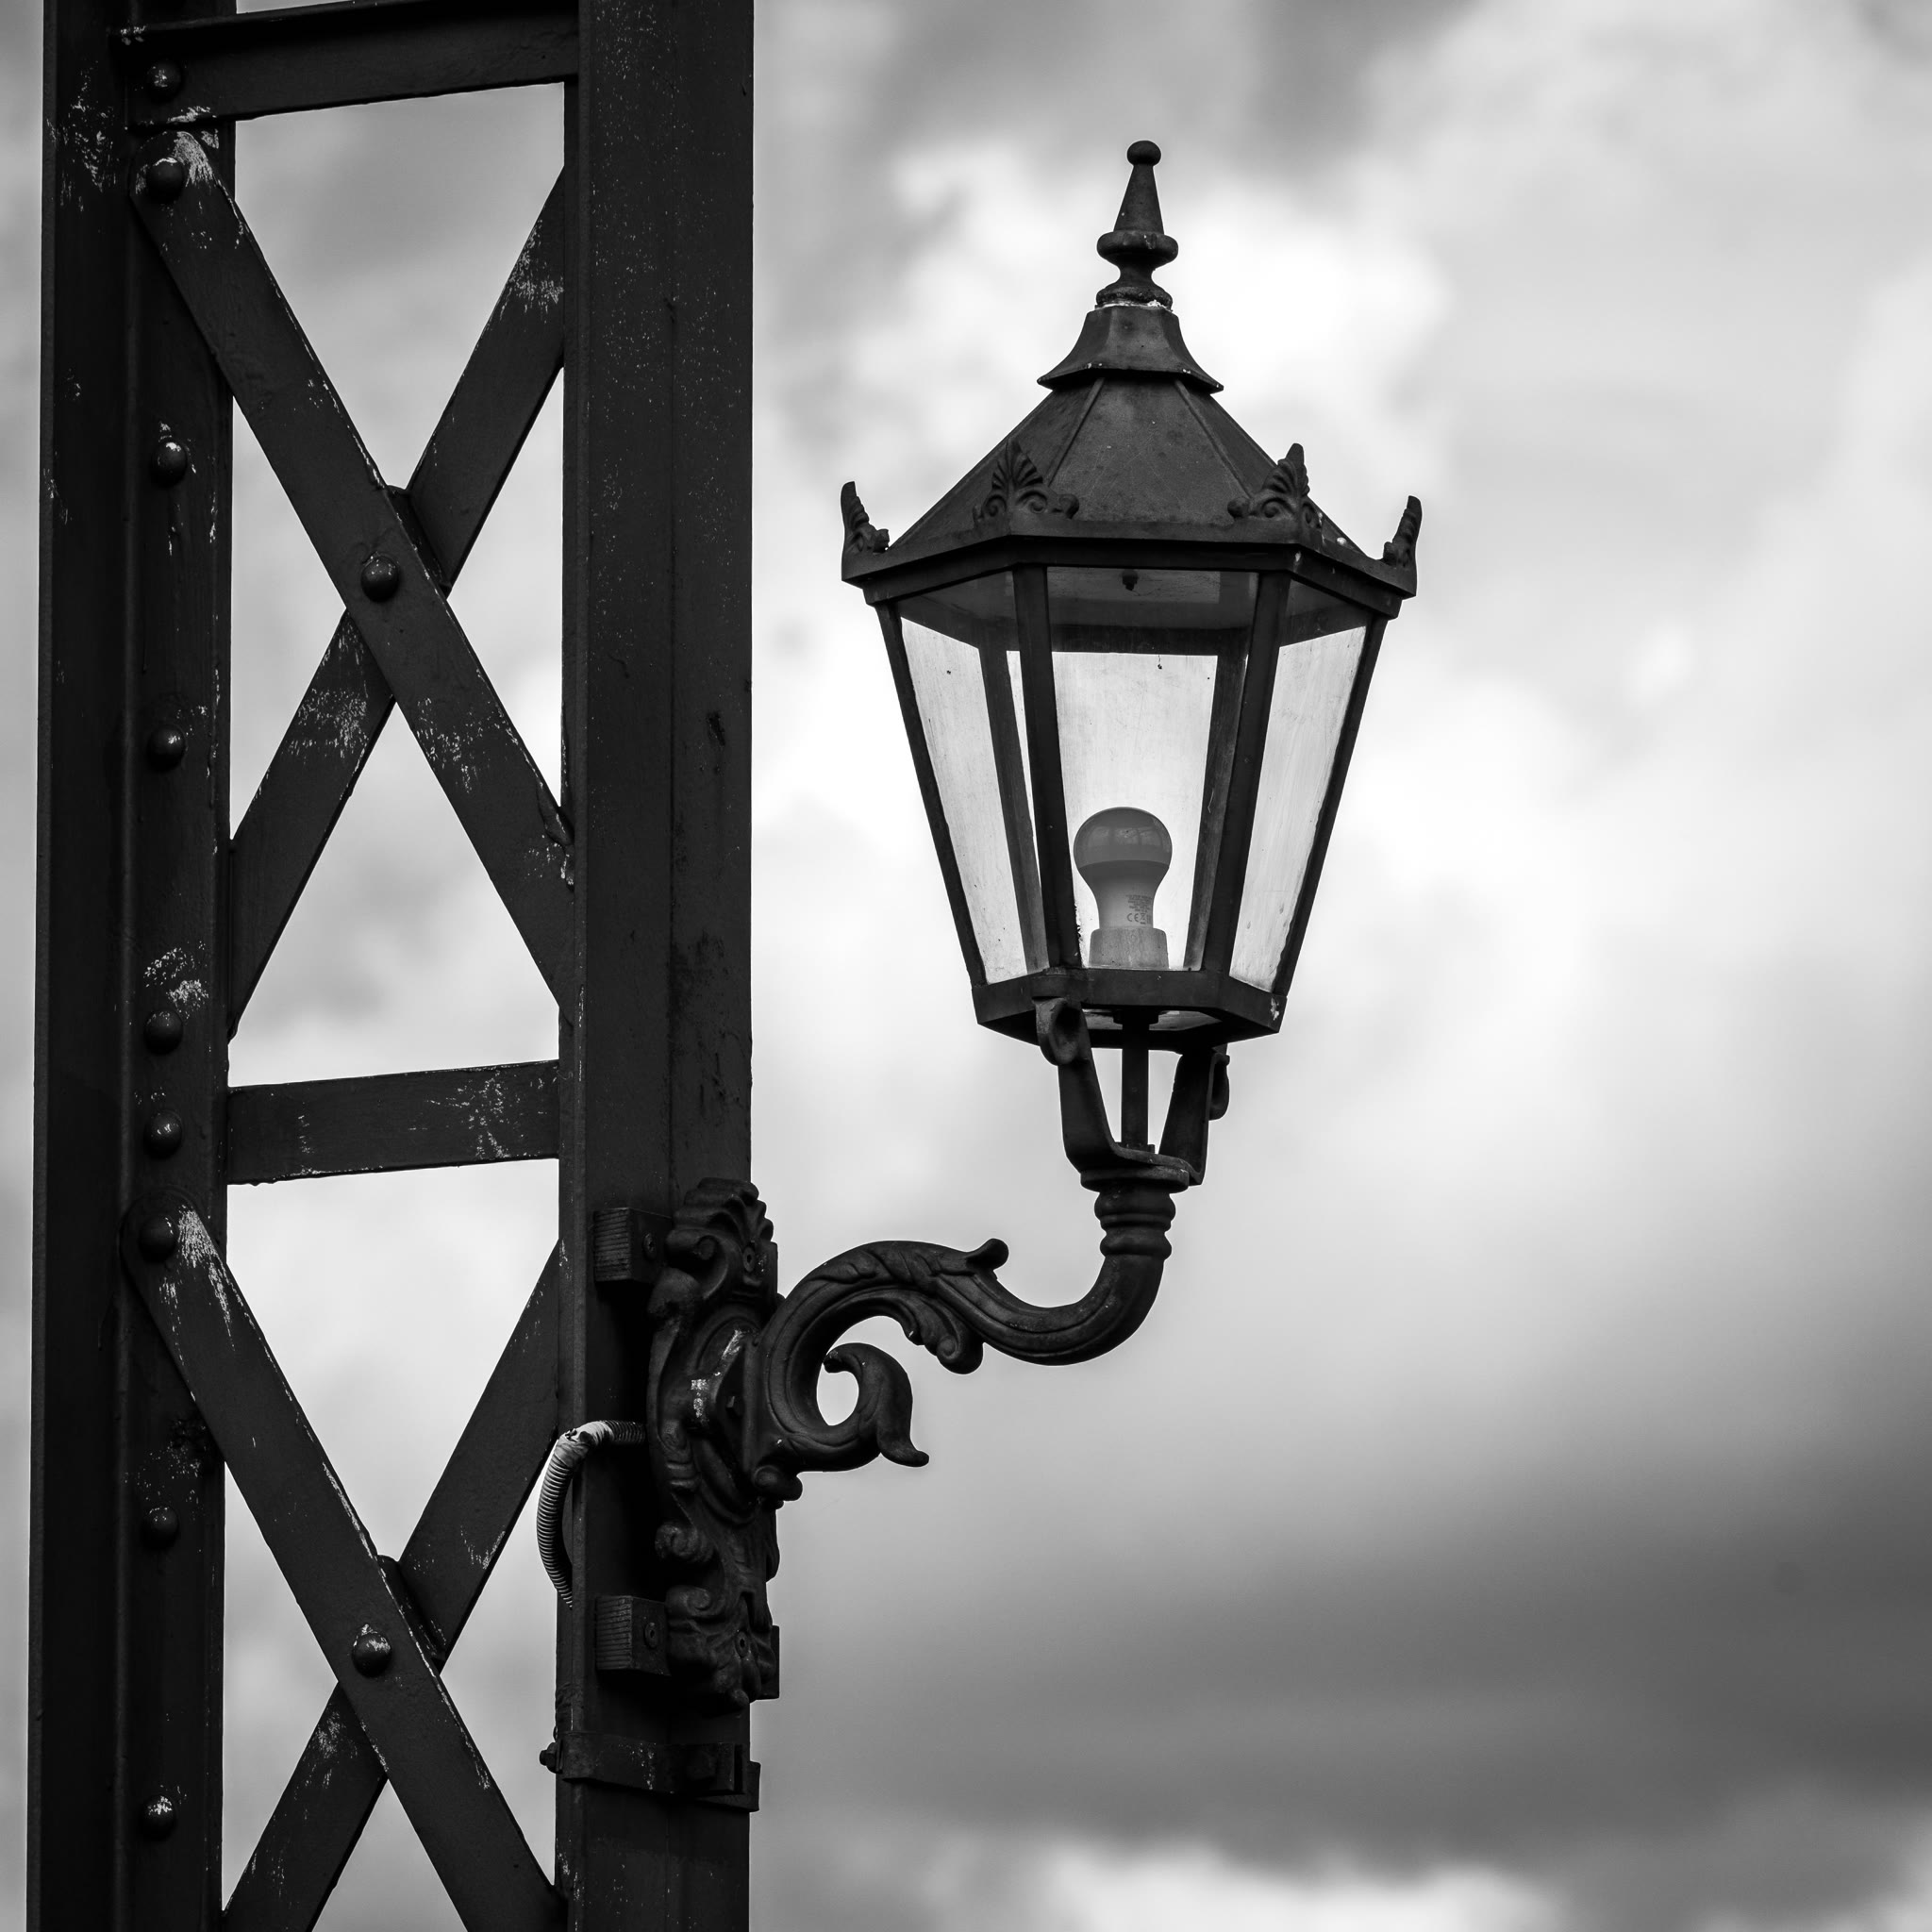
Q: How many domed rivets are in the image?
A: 11